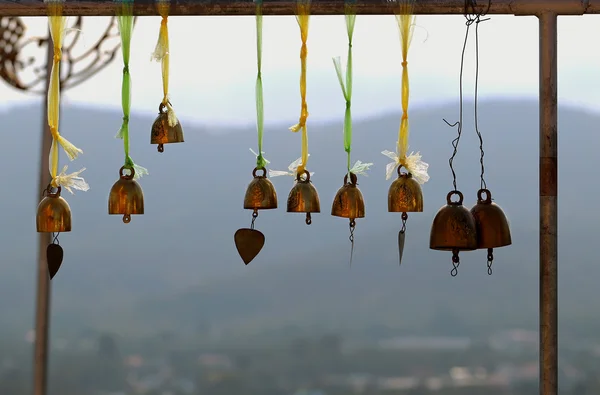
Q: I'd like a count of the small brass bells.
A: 9